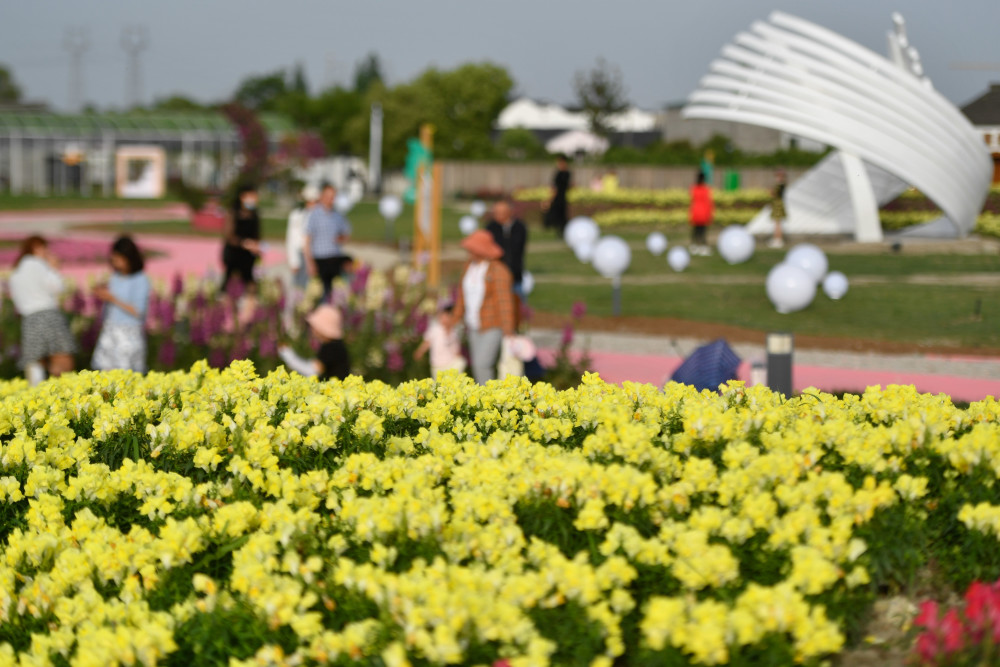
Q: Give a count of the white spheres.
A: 14